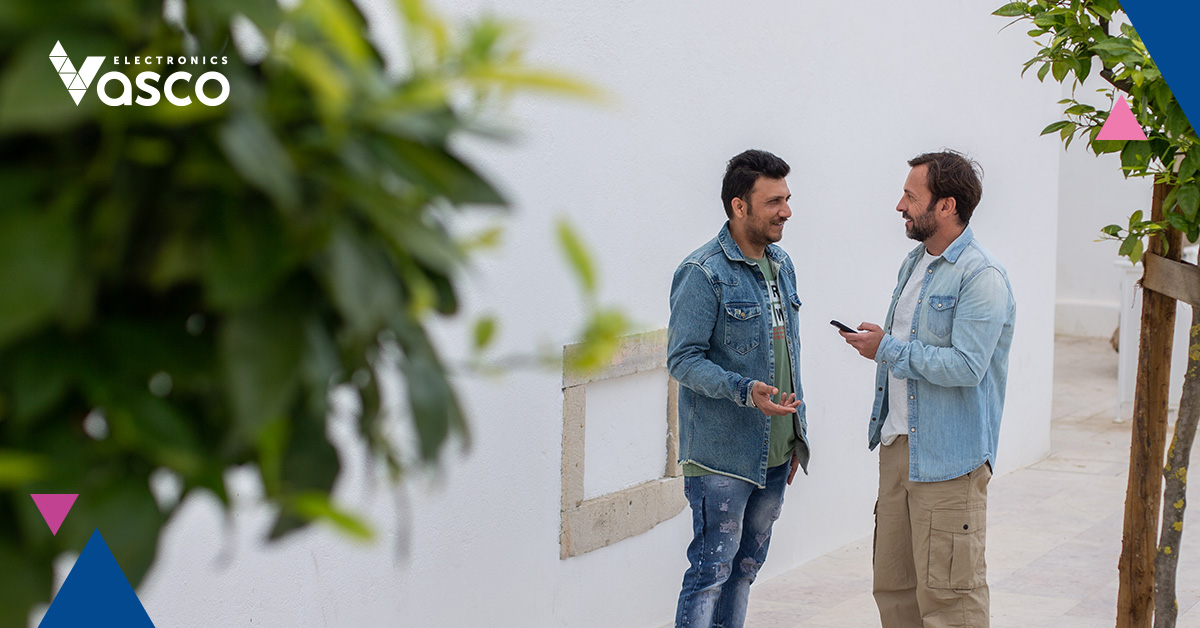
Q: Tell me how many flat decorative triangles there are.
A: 4